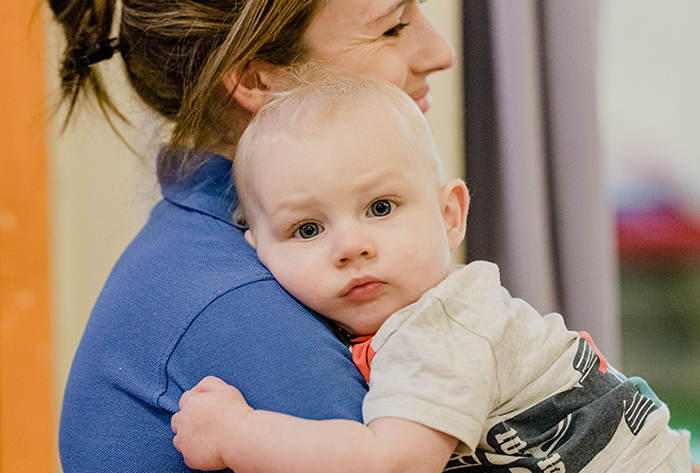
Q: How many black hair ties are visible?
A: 1